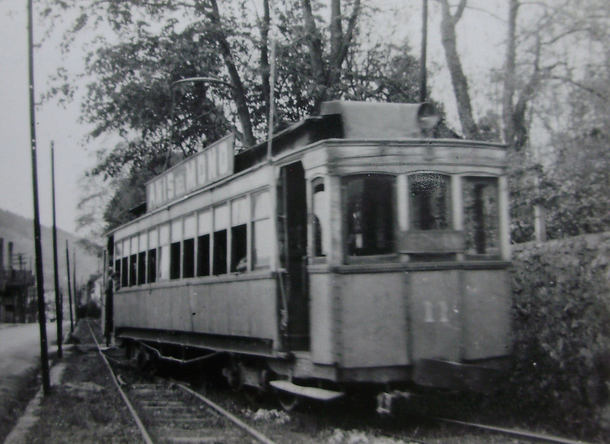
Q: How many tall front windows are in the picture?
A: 3